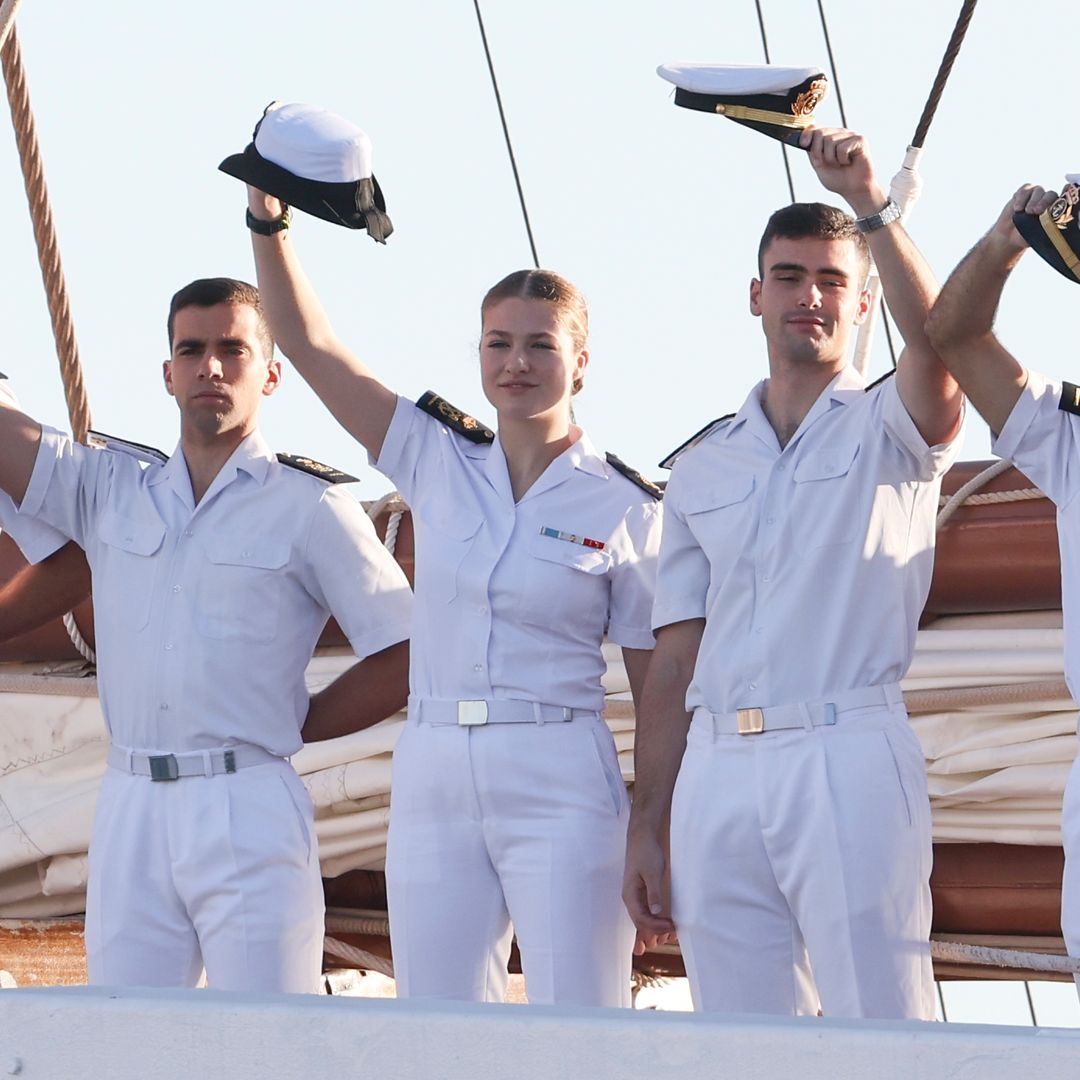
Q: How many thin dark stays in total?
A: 3